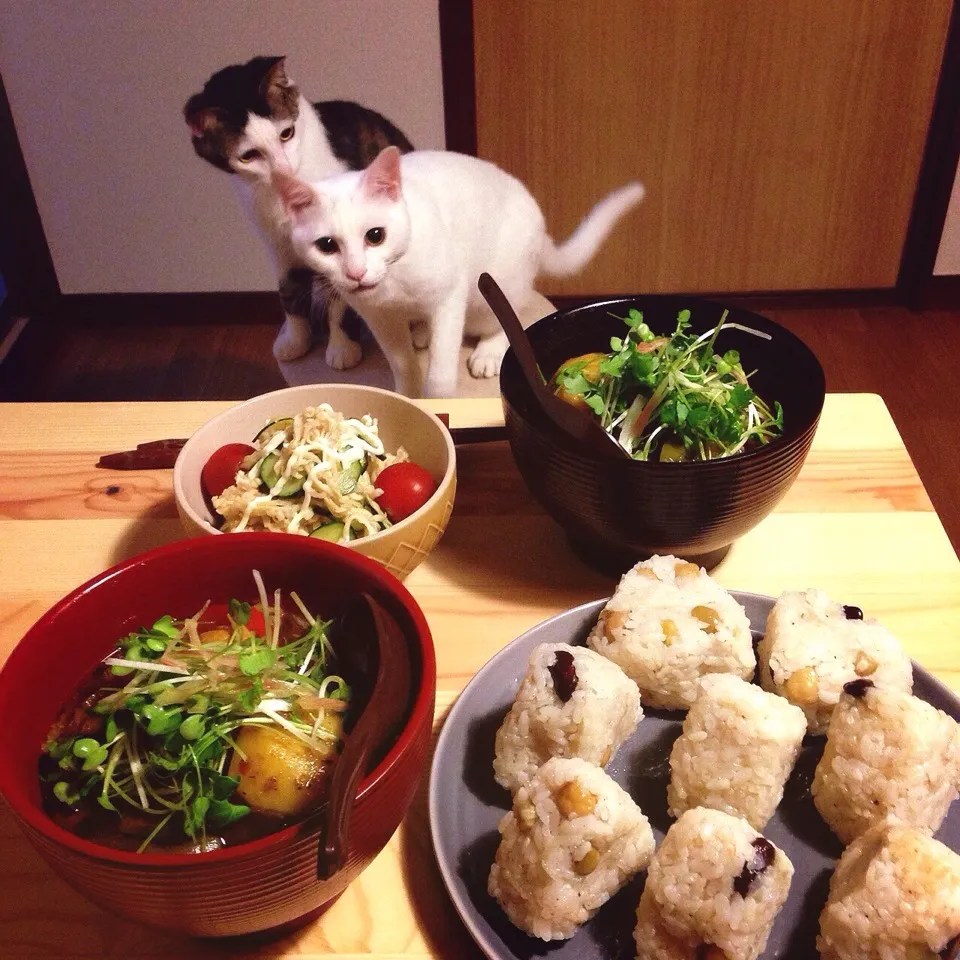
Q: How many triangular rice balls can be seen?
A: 8